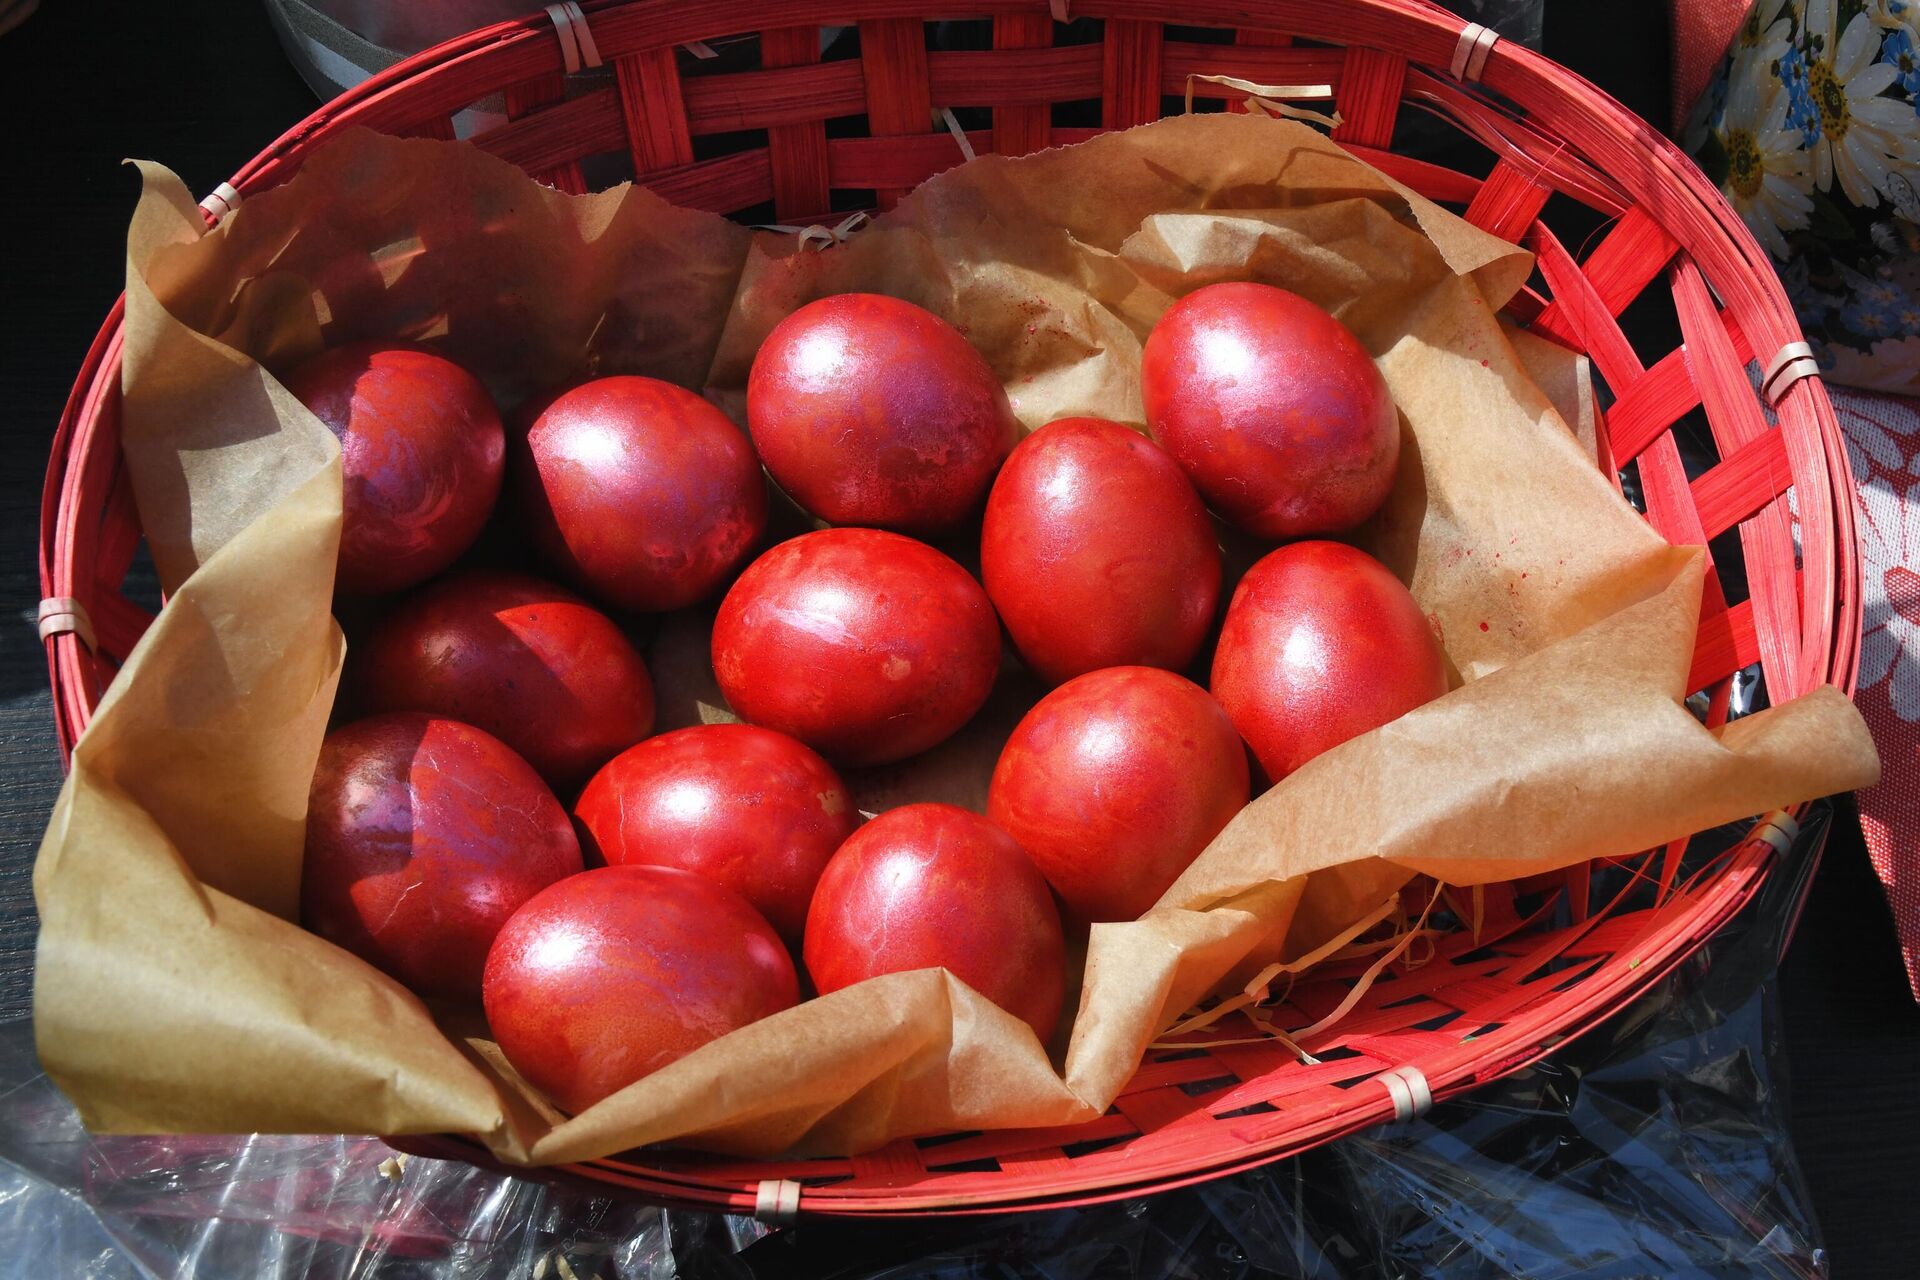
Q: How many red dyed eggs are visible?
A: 13